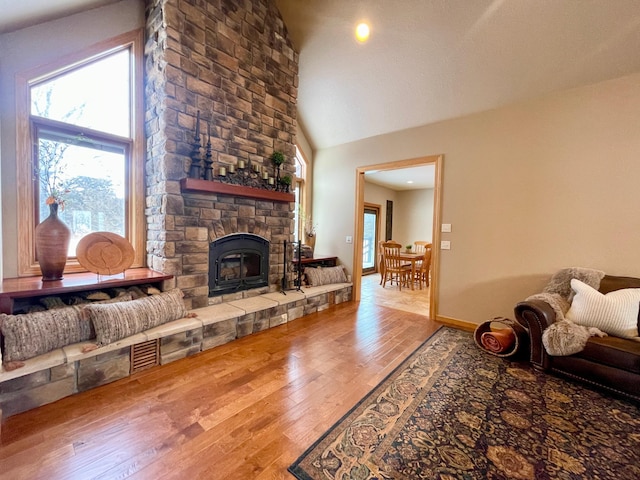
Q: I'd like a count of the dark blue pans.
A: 0